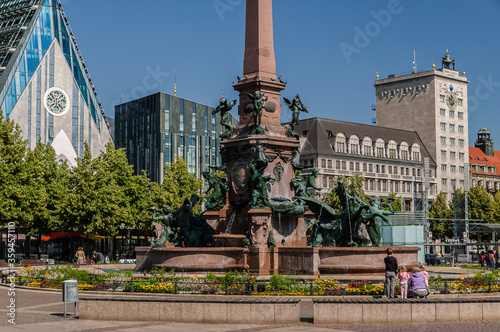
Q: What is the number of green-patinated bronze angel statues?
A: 3